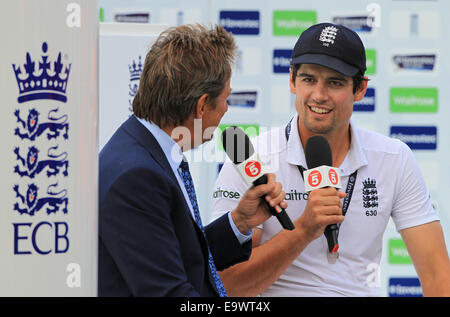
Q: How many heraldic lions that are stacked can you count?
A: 3